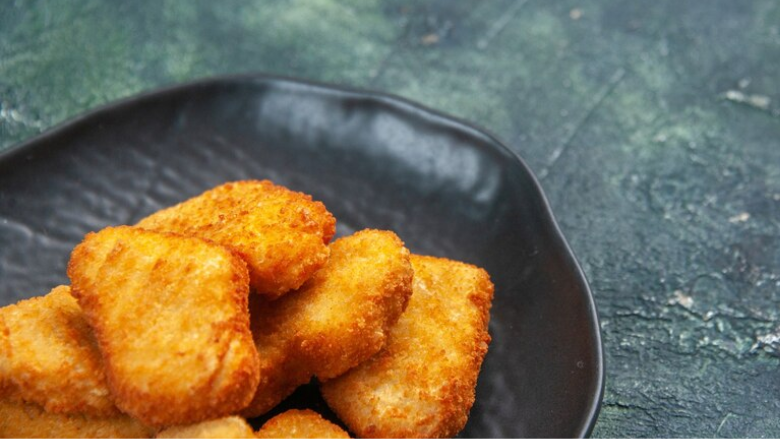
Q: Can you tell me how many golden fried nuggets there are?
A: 8